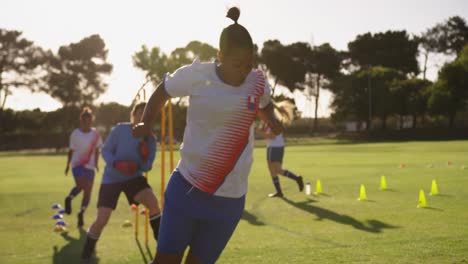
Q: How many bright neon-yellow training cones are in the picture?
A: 5